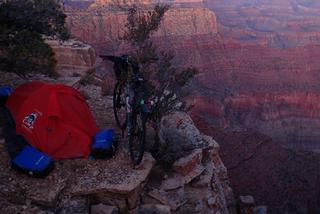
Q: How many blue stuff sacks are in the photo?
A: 3